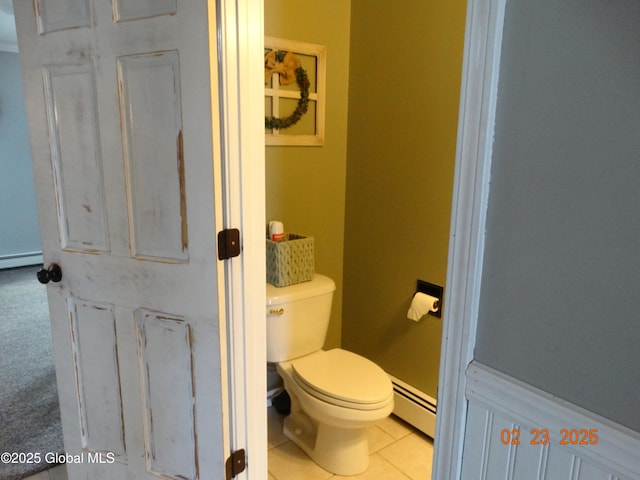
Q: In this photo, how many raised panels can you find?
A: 6